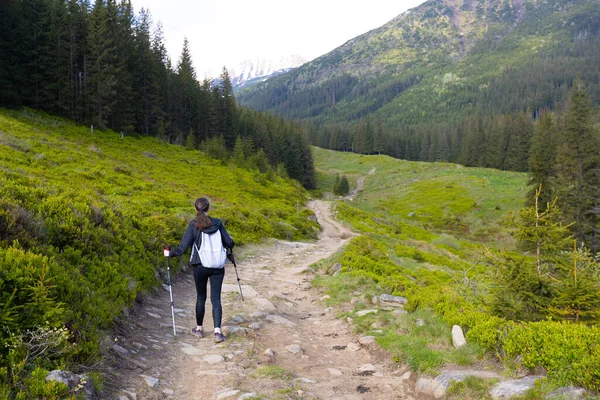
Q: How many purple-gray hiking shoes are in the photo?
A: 2